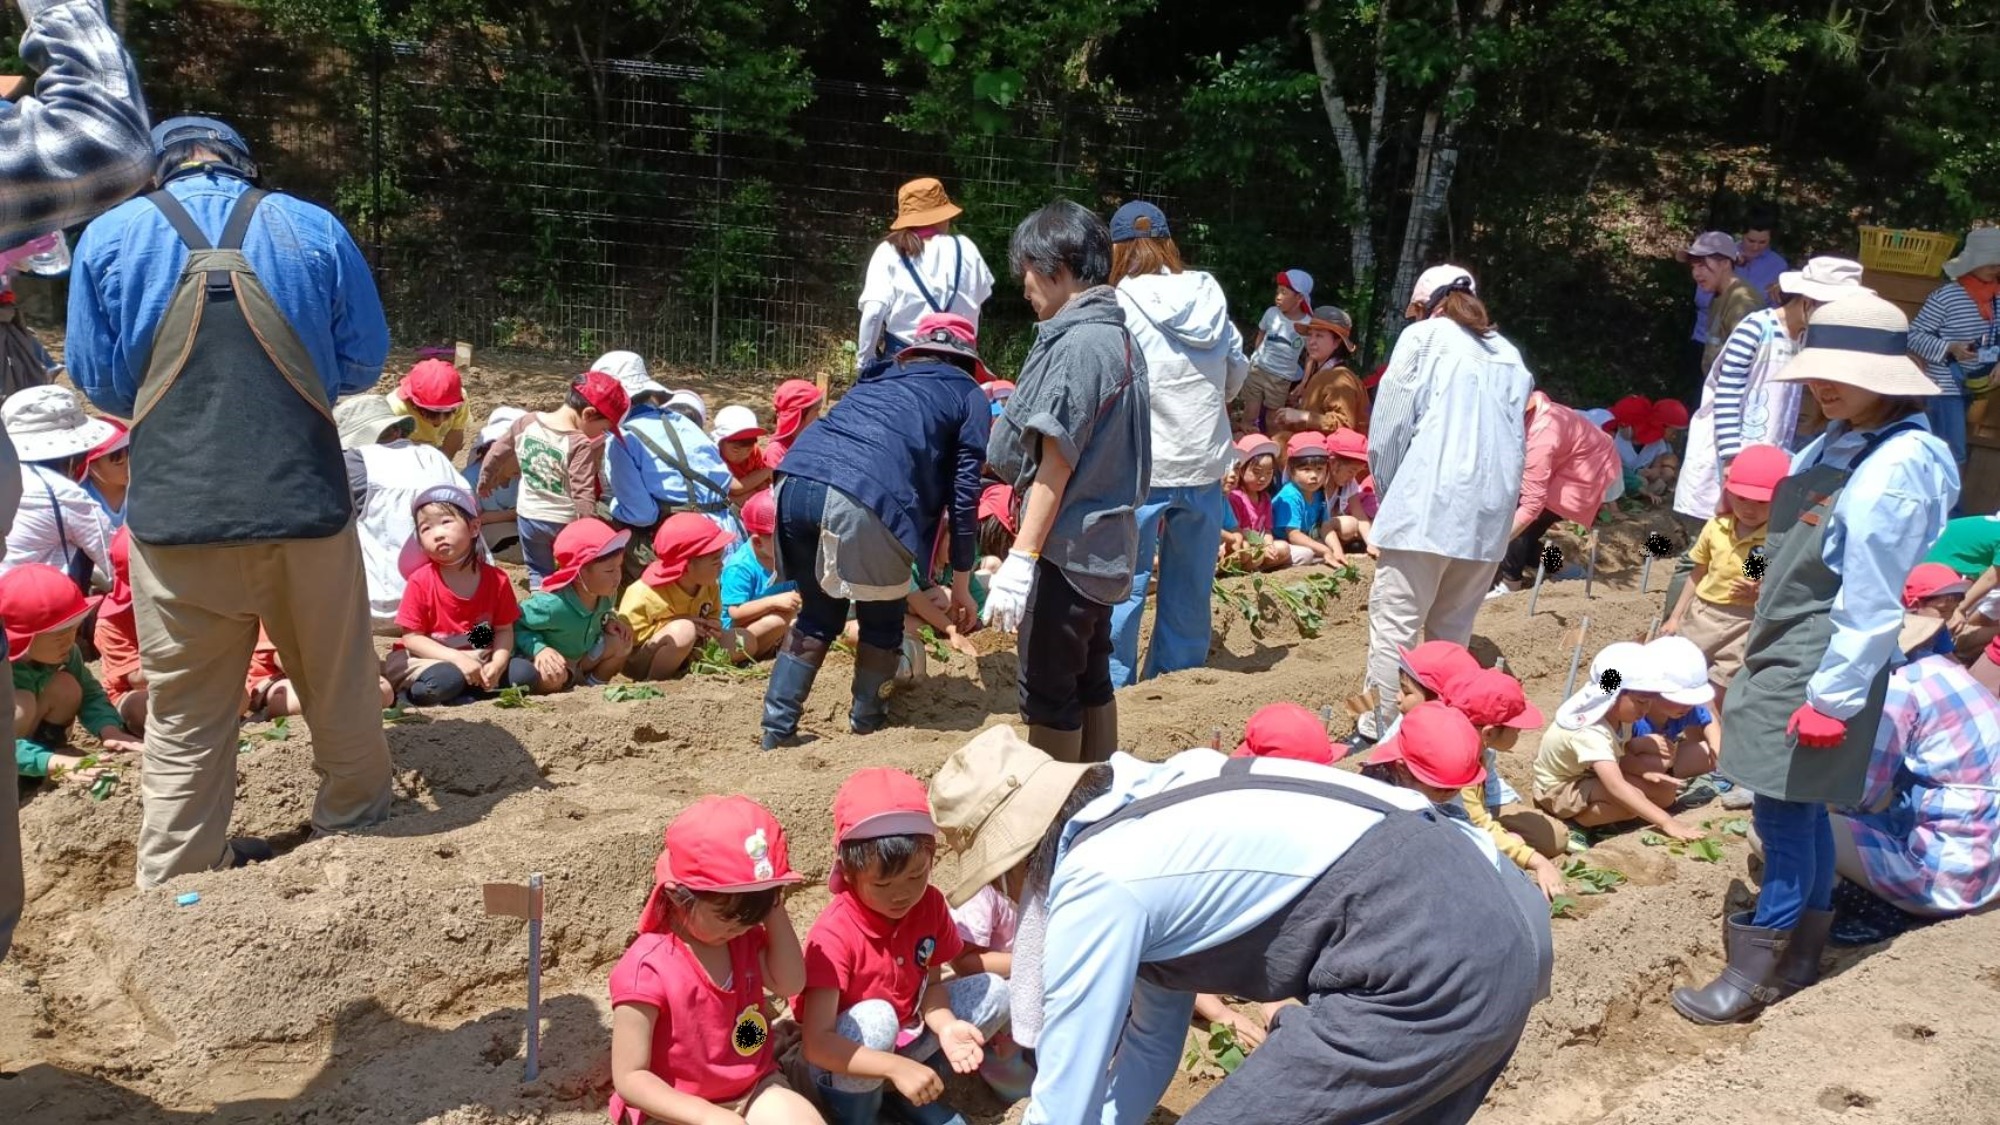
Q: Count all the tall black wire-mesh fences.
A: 1